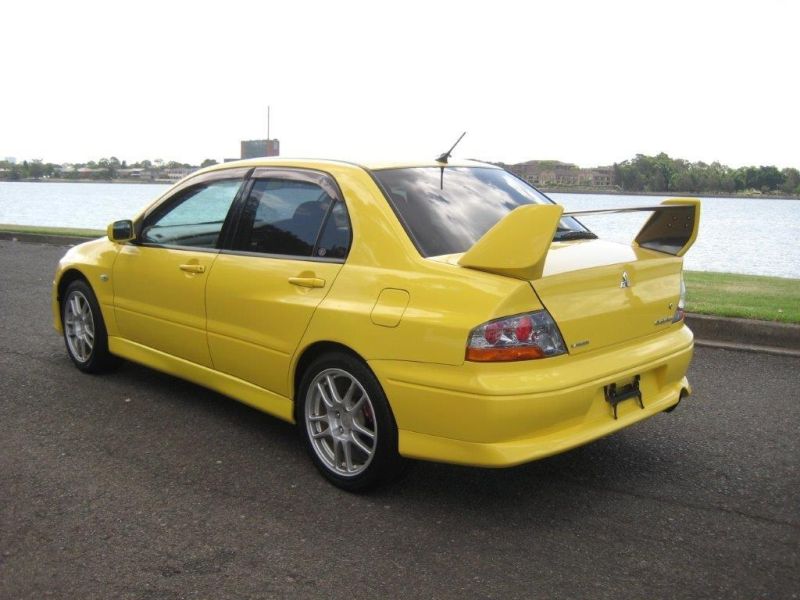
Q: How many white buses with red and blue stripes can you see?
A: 0